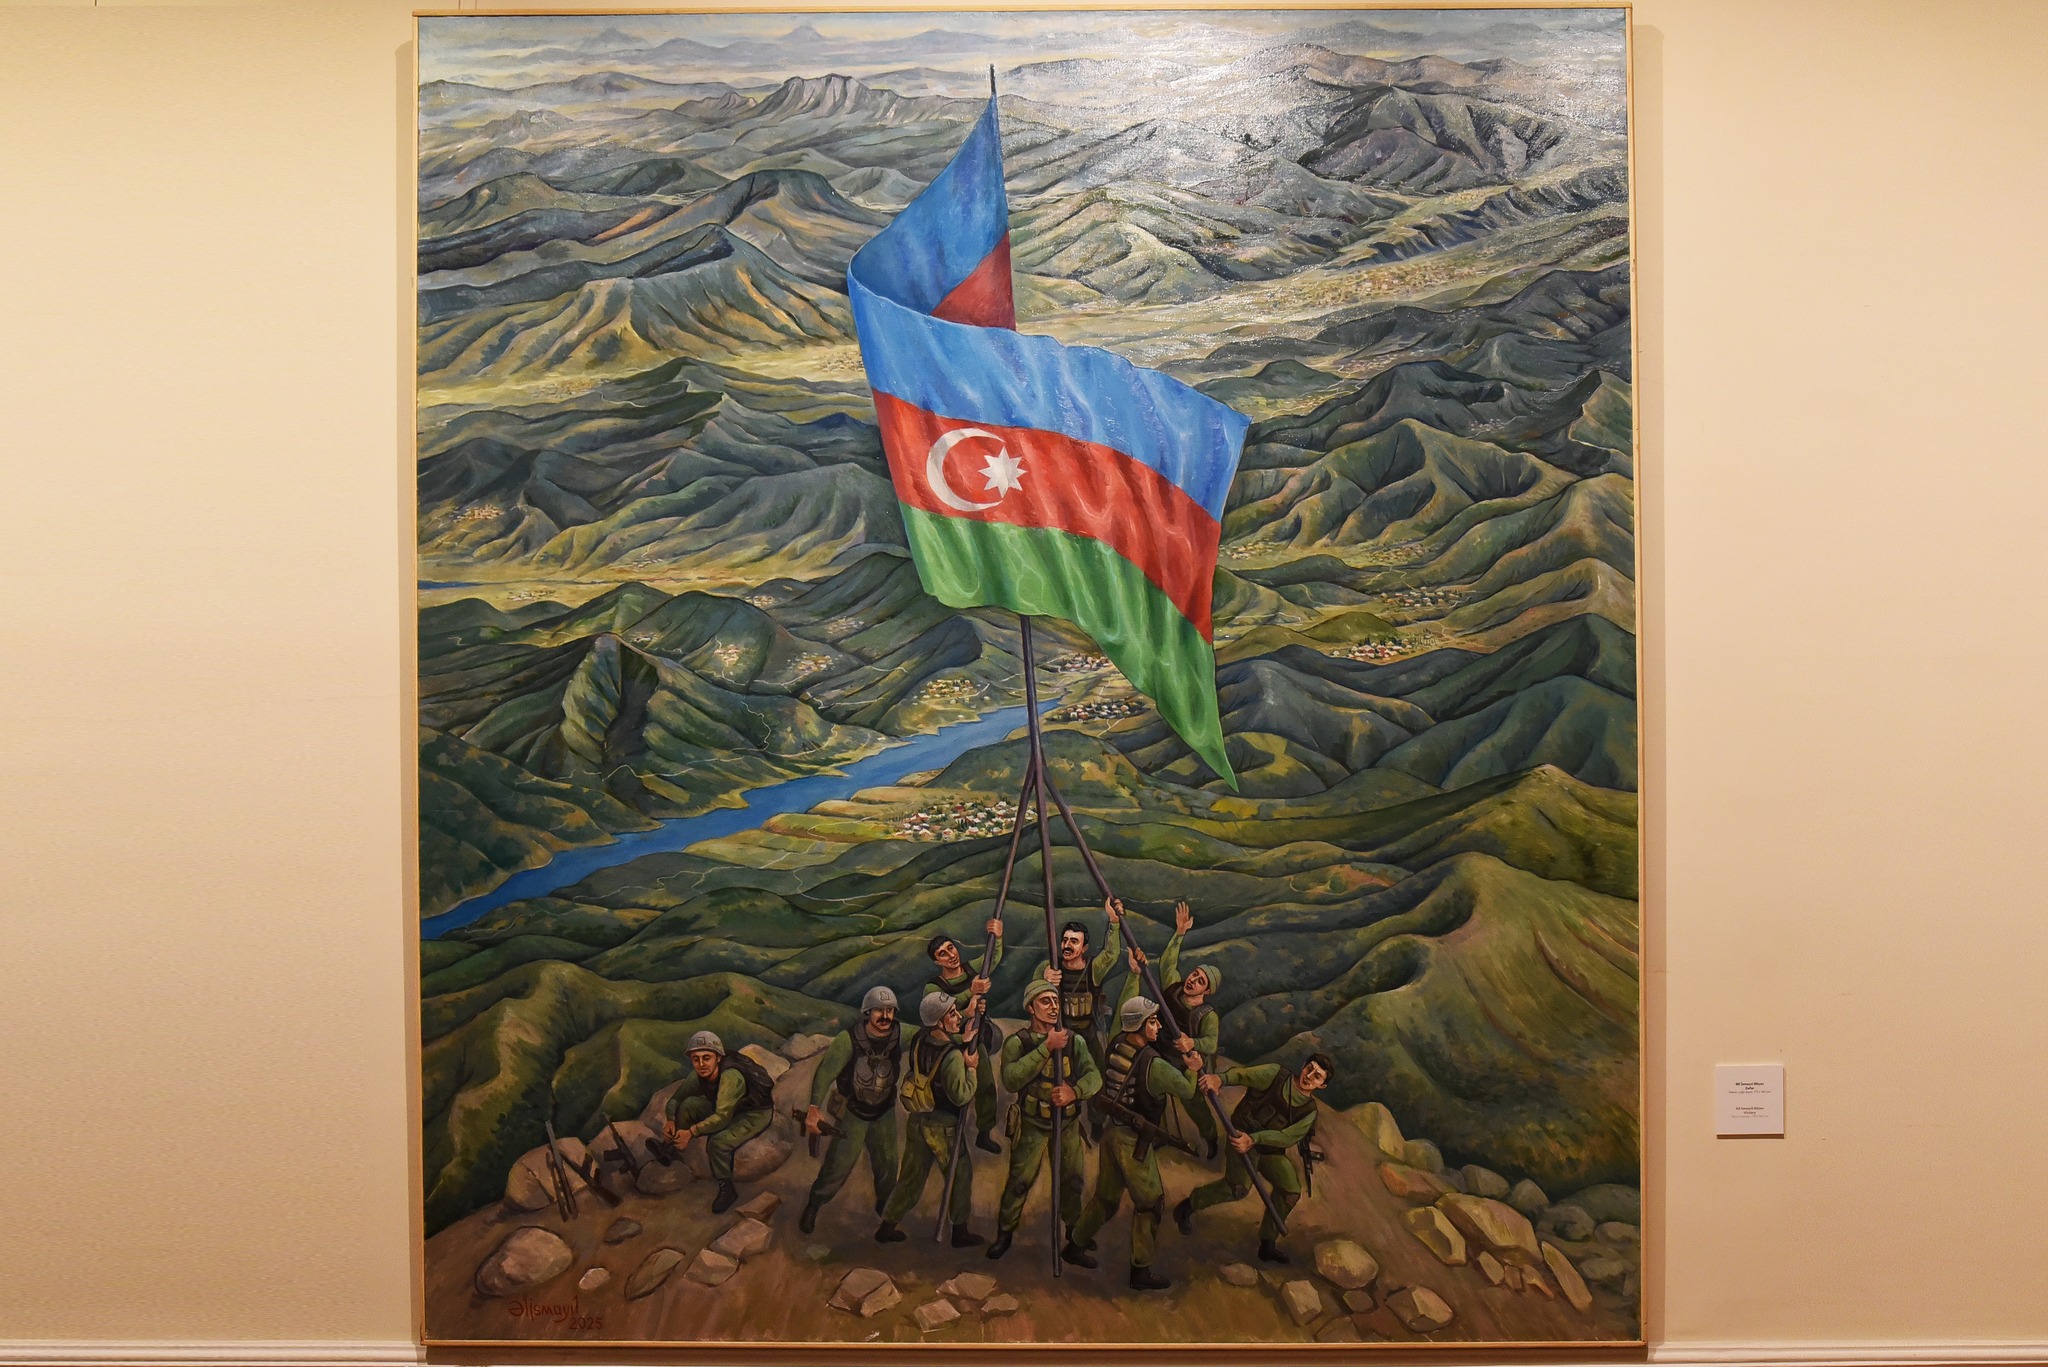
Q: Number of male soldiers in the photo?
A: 9